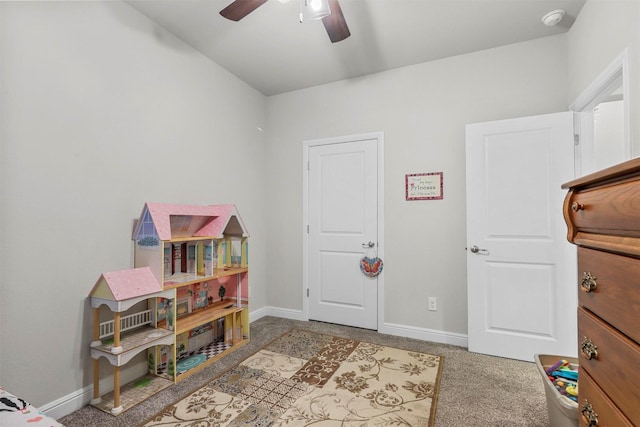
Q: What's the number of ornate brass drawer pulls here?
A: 3